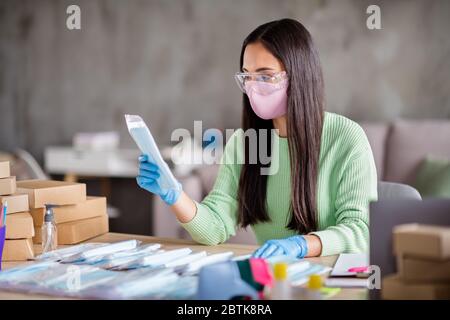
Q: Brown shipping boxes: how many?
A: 11